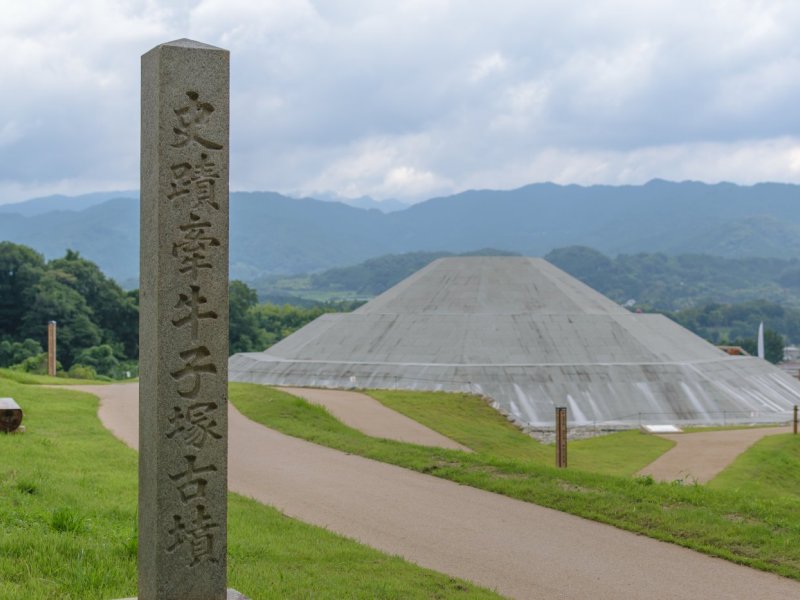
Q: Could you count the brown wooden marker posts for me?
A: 3